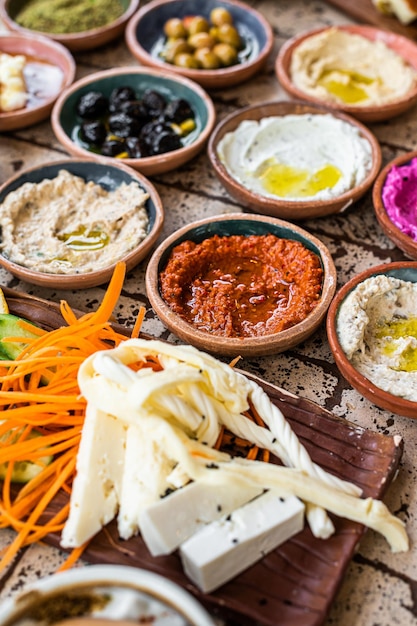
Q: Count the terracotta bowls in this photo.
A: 10